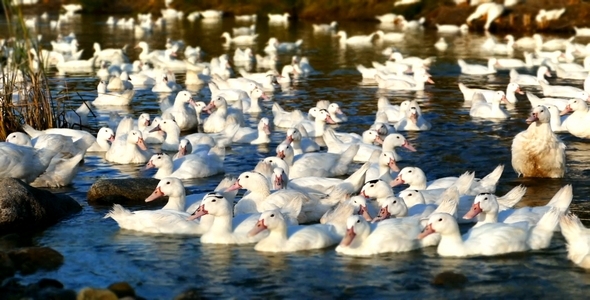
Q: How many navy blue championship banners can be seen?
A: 0